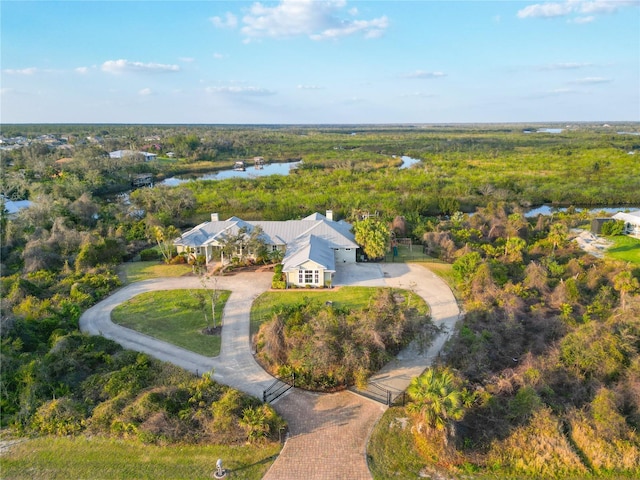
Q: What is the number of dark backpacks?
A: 0